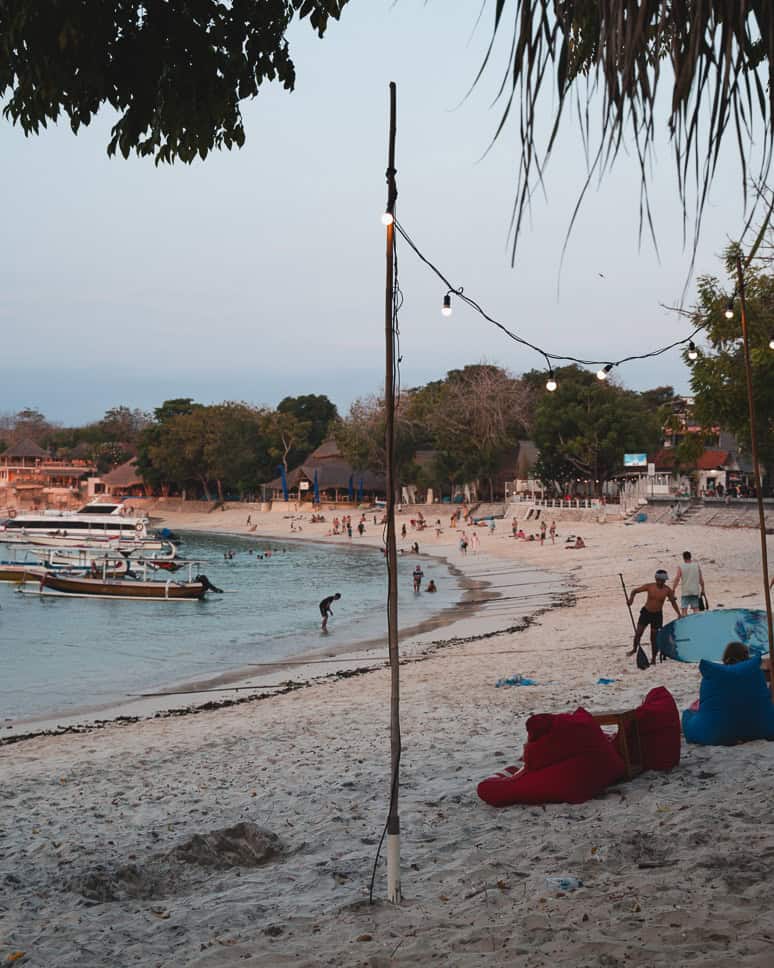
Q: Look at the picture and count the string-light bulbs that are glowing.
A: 7